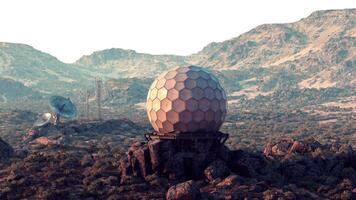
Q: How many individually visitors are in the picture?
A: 0